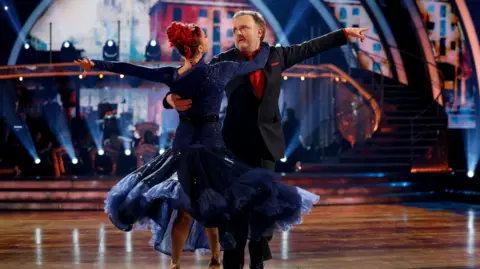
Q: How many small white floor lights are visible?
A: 7